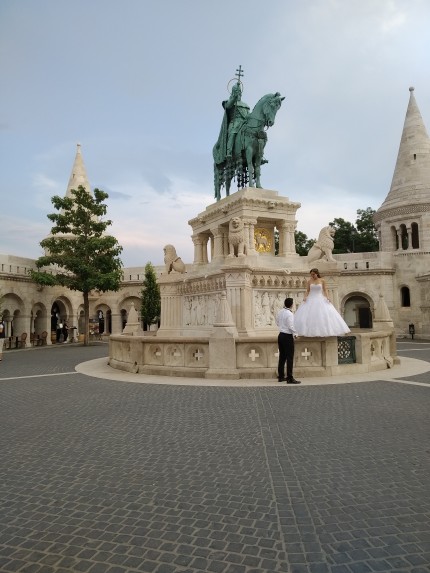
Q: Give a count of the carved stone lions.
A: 3